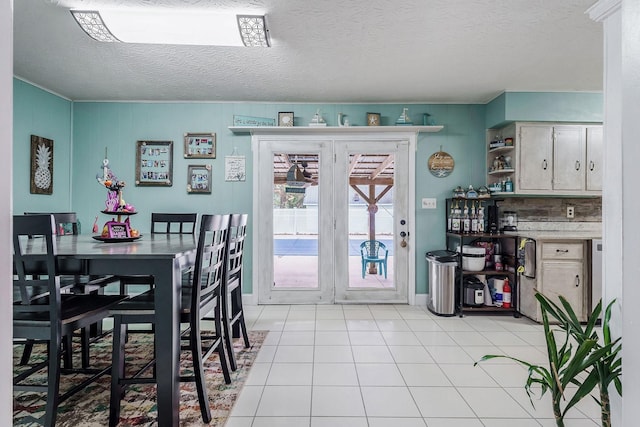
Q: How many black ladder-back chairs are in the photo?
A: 5